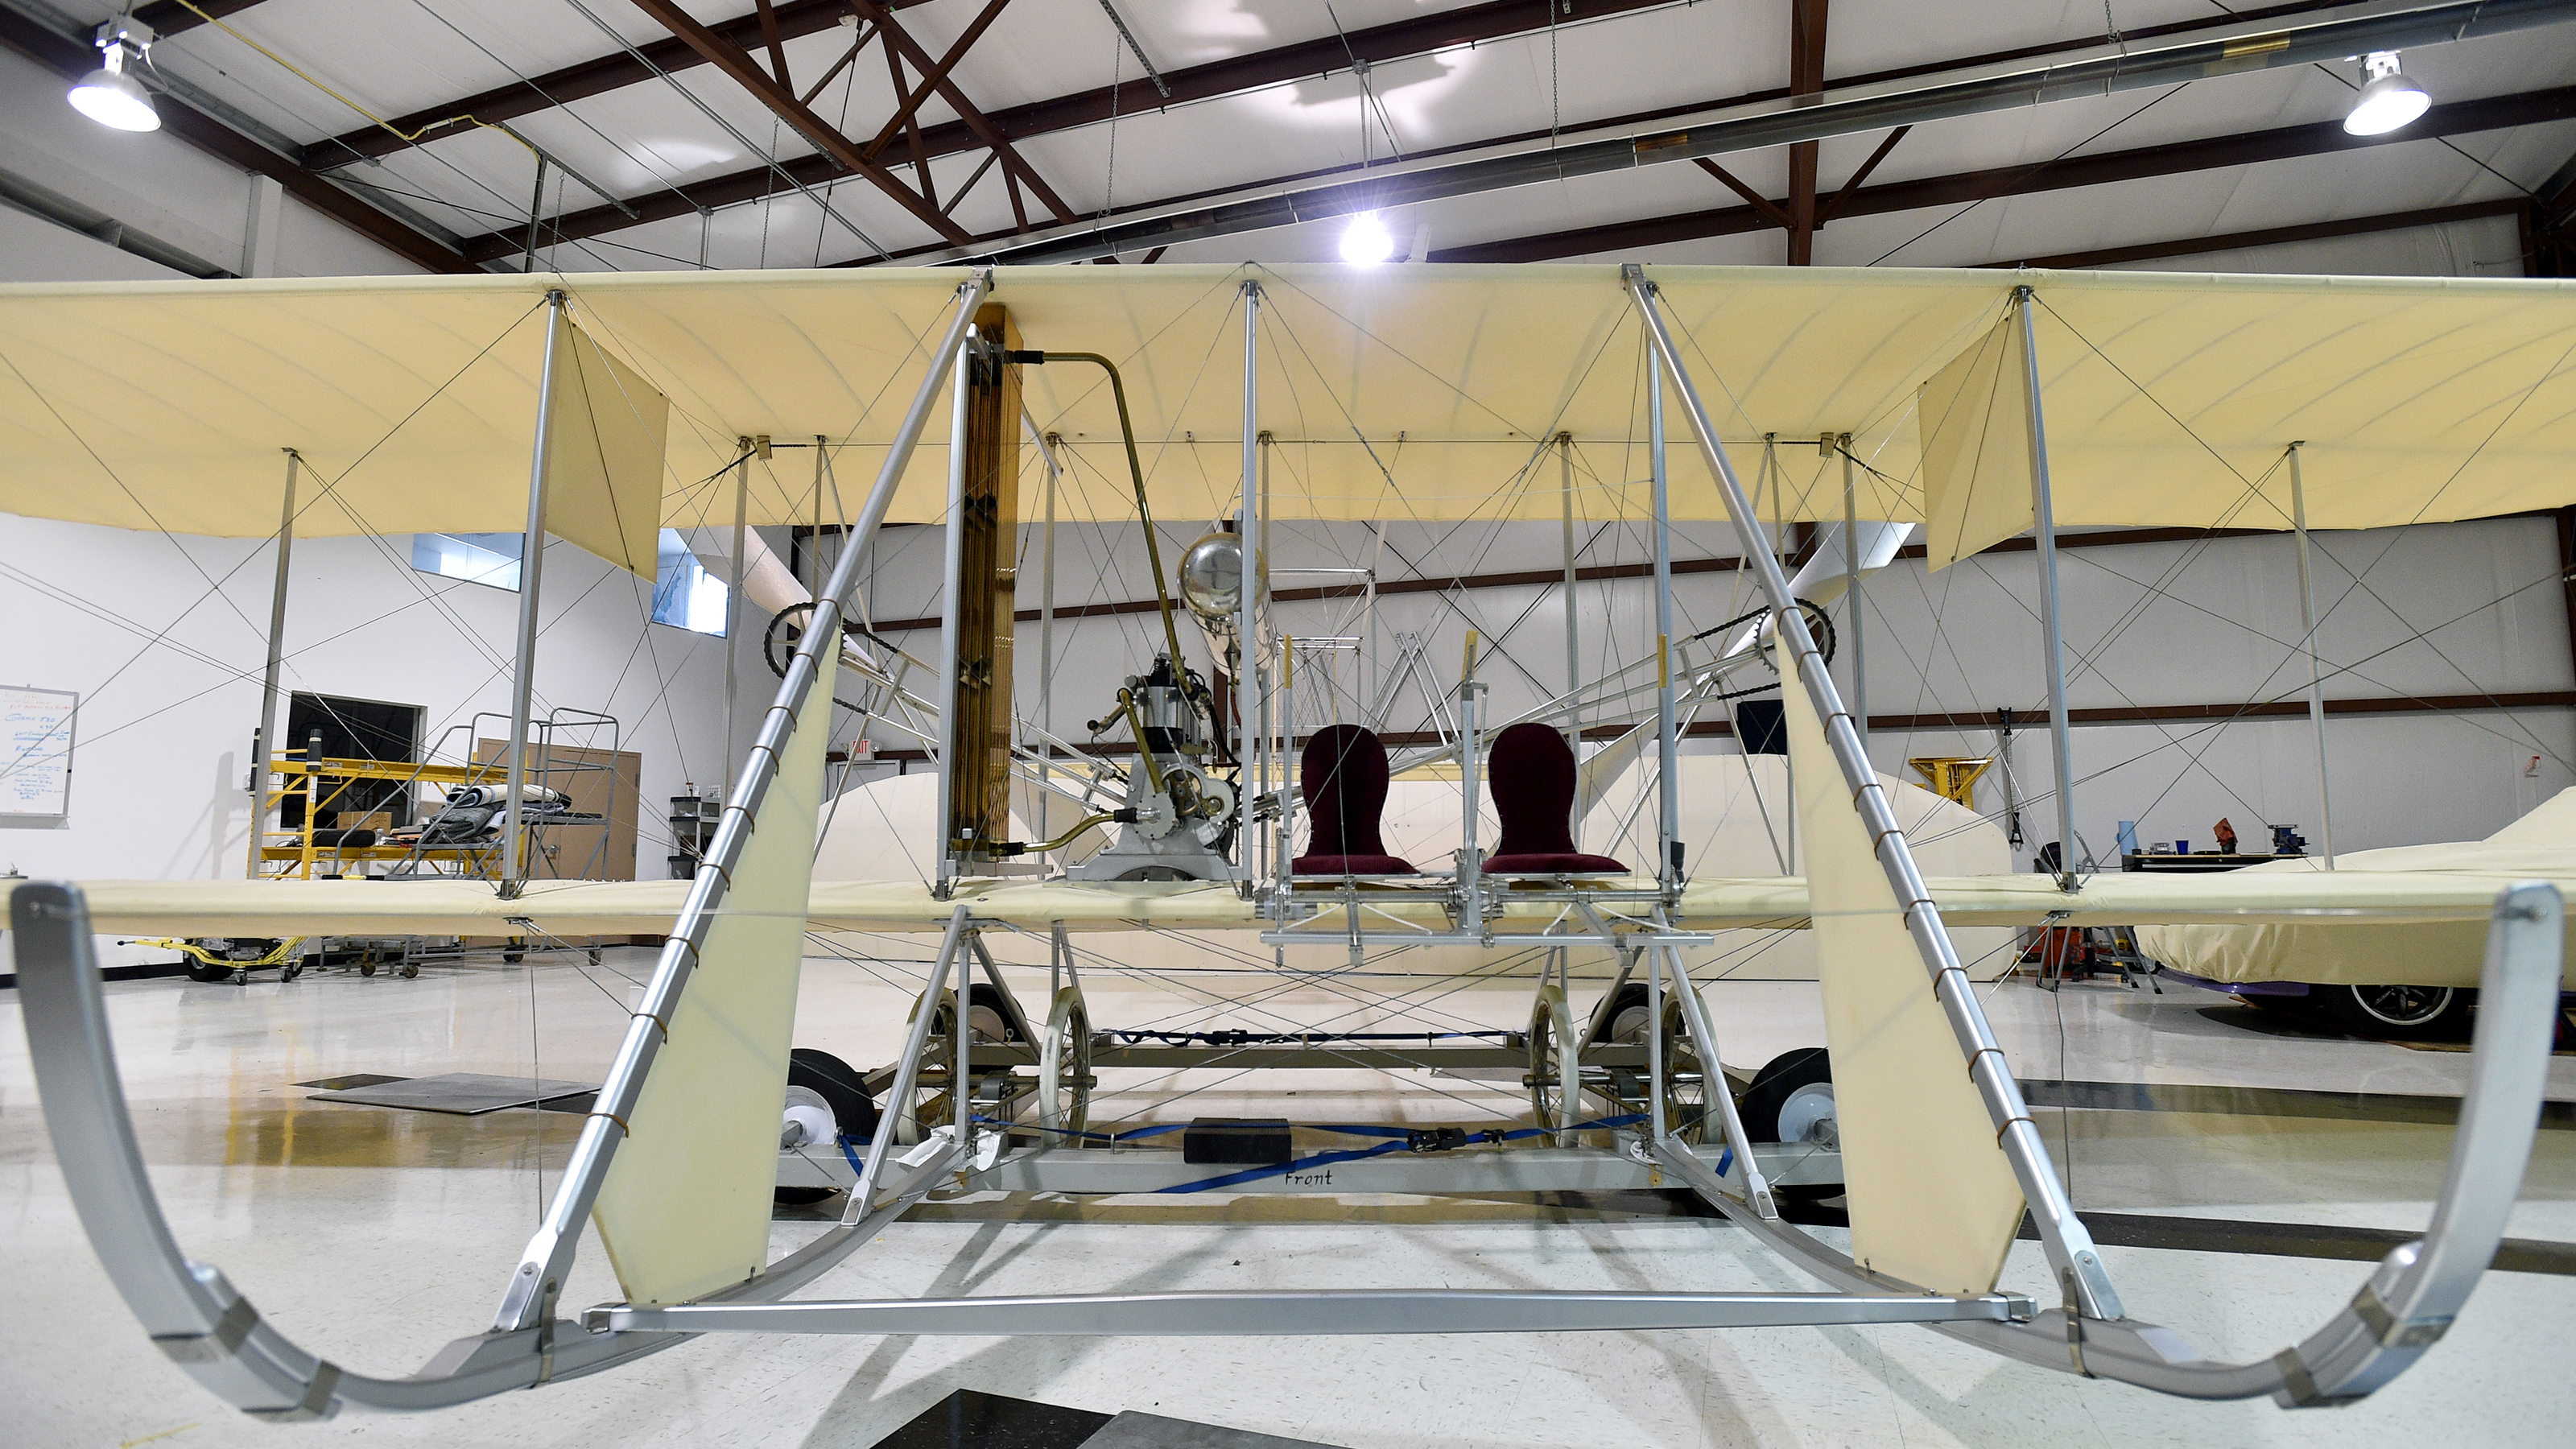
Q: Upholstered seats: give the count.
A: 2